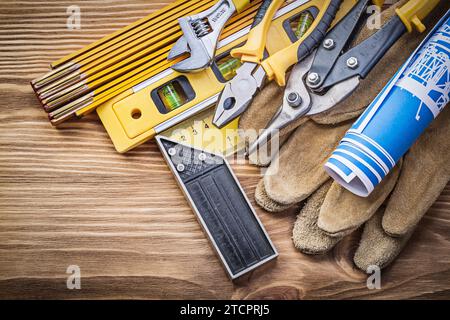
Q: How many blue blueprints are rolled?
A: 1